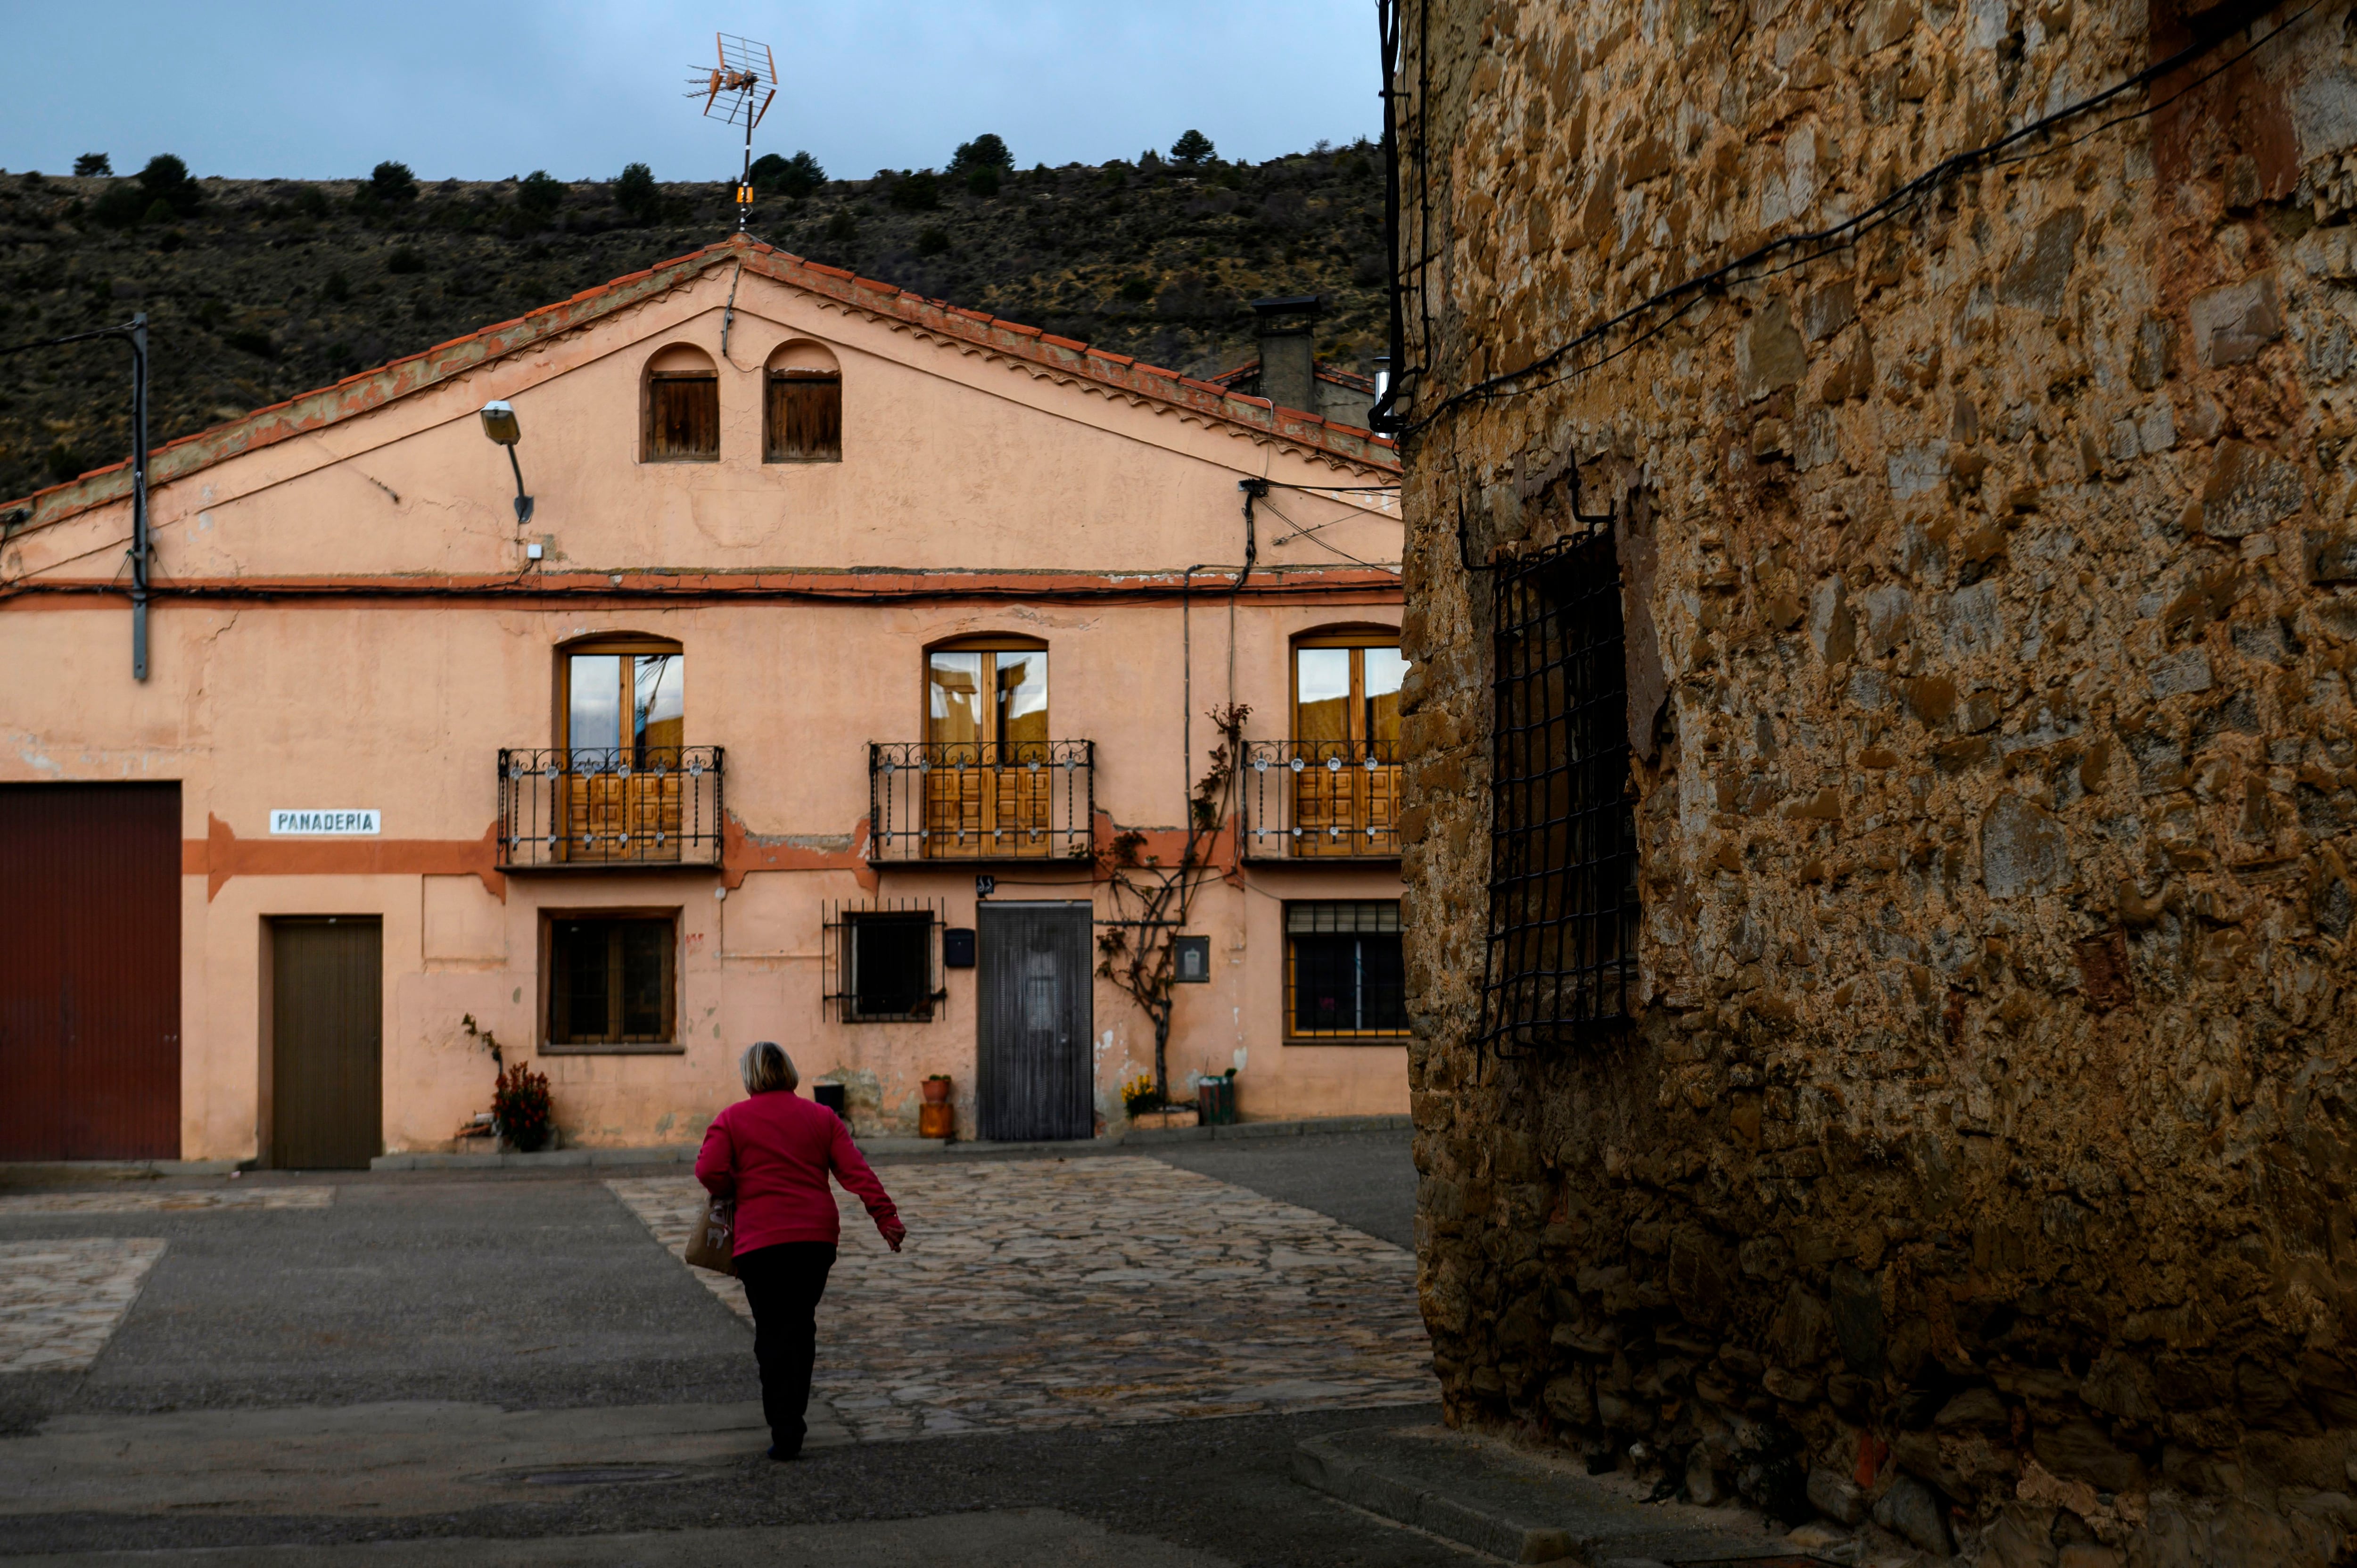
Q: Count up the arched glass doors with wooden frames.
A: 3